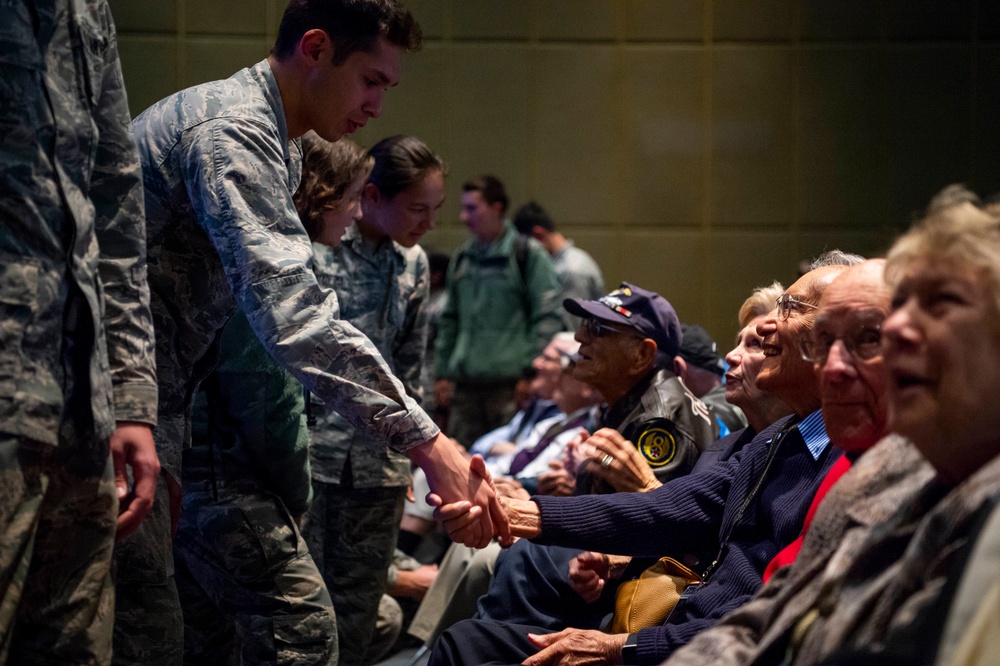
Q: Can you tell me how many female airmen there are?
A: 2